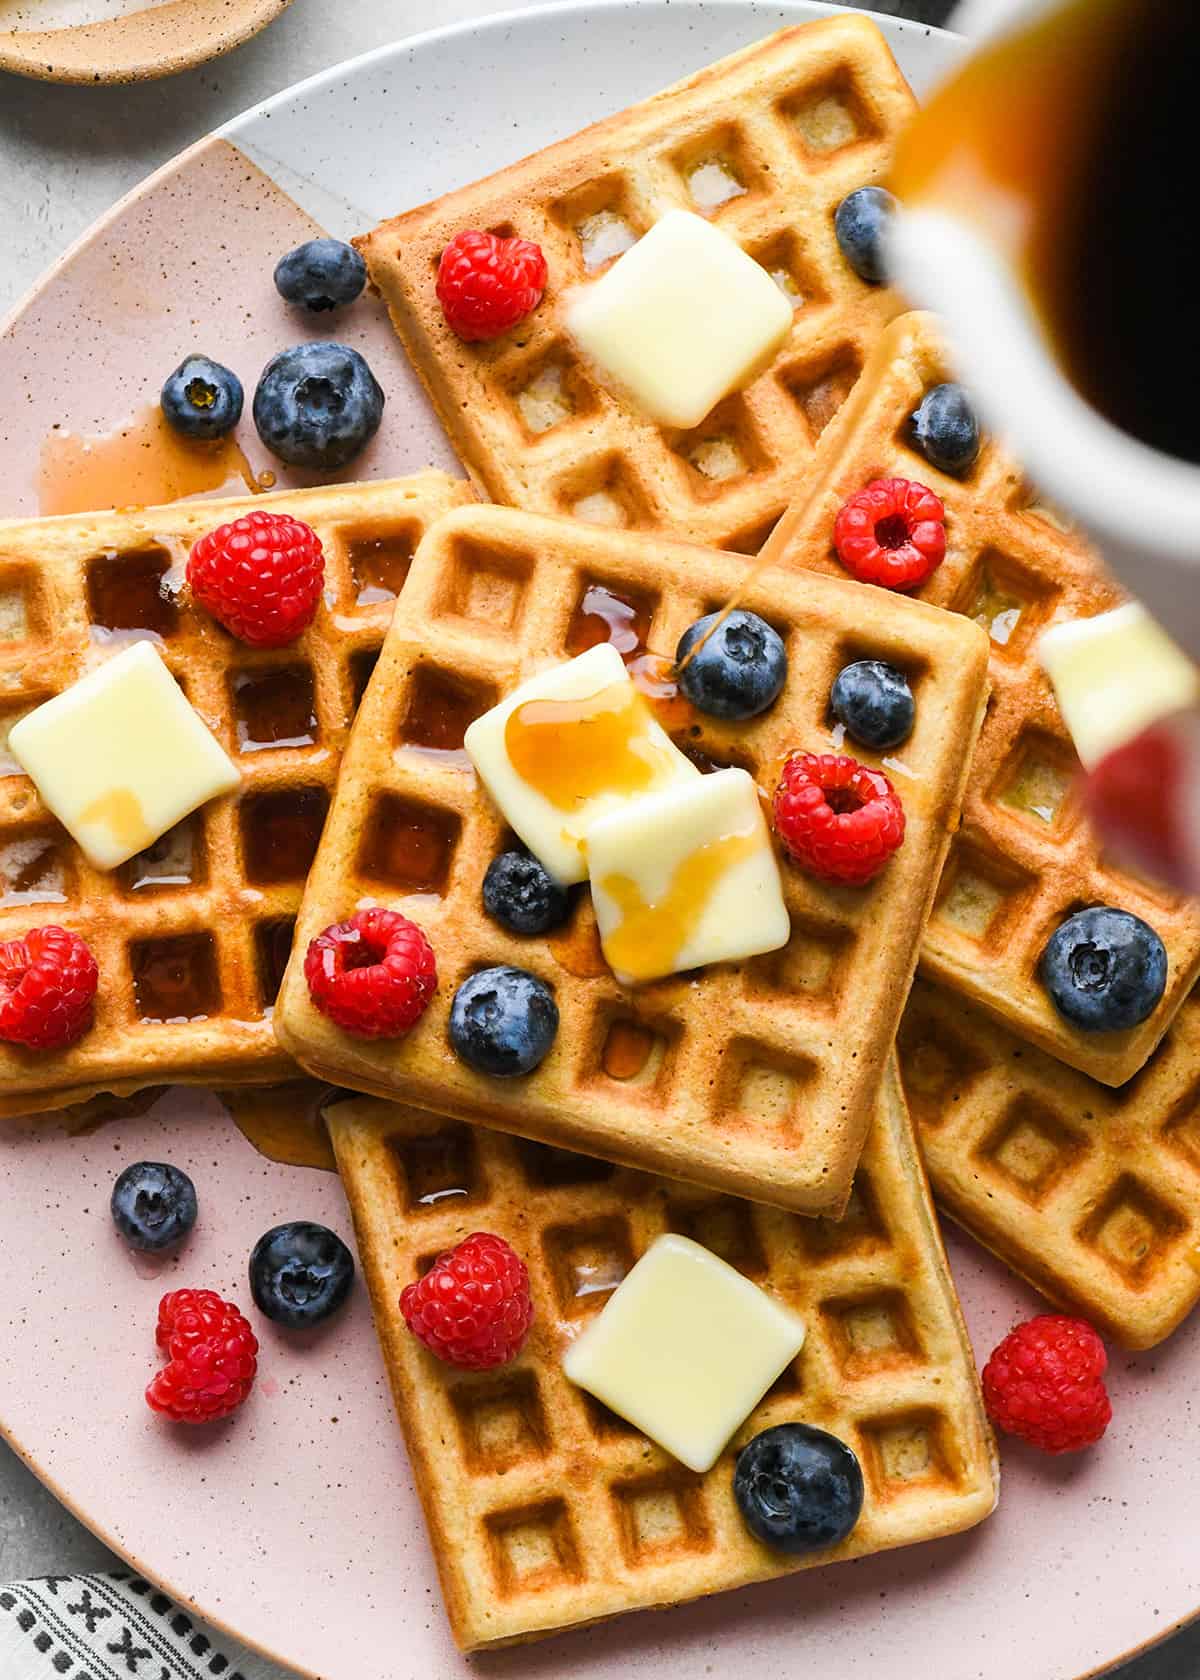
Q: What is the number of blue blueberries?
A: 13